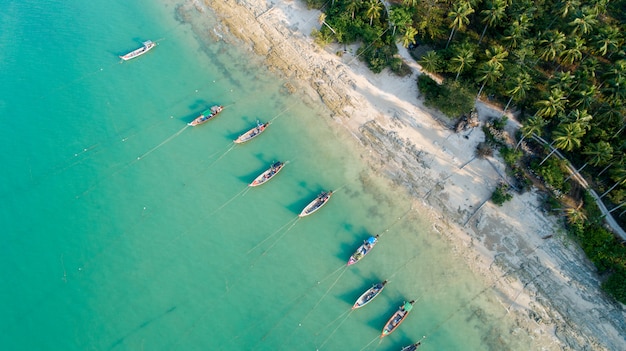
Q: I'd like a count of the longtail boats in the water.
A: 9